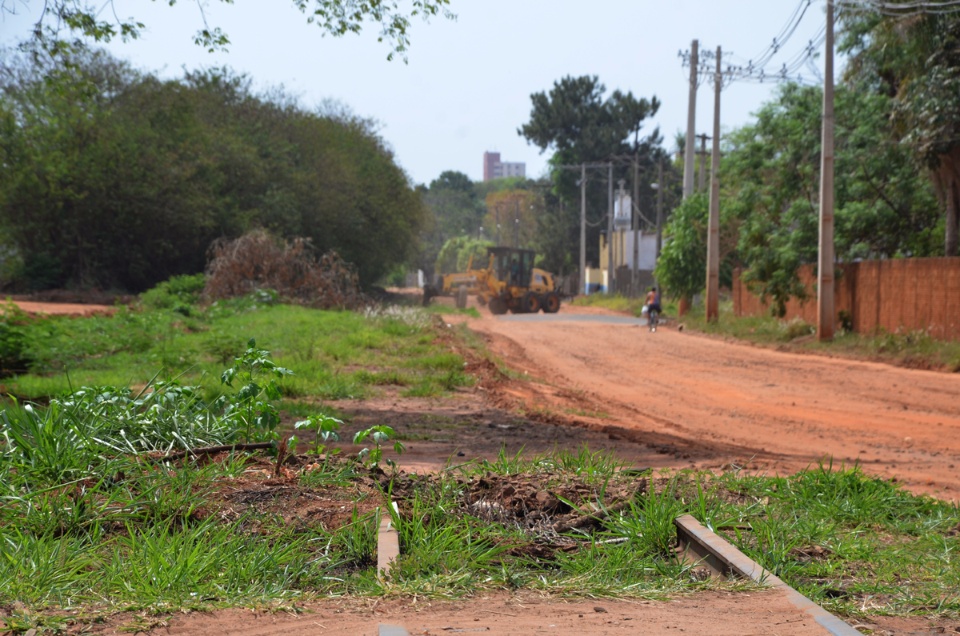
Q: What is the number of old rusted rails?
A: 2